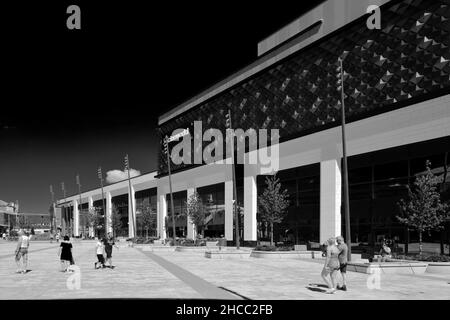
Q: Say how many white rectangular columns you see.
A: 9